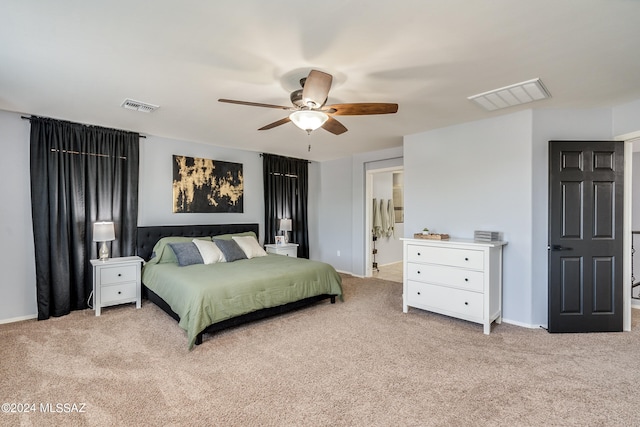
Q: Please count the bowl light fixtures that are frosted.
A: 1